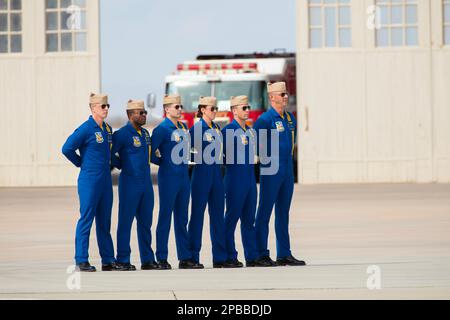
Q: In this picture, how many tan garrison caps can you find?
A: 6